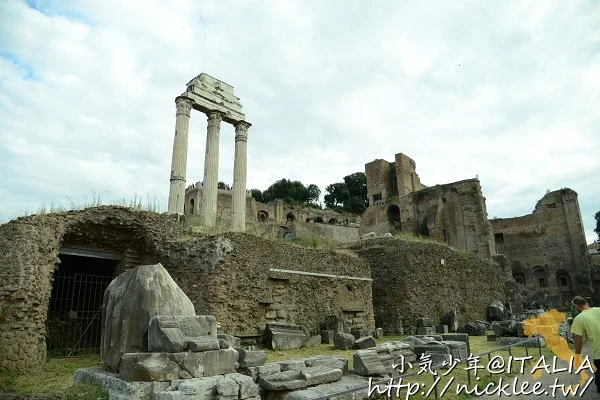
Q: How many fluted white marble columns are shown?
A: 3